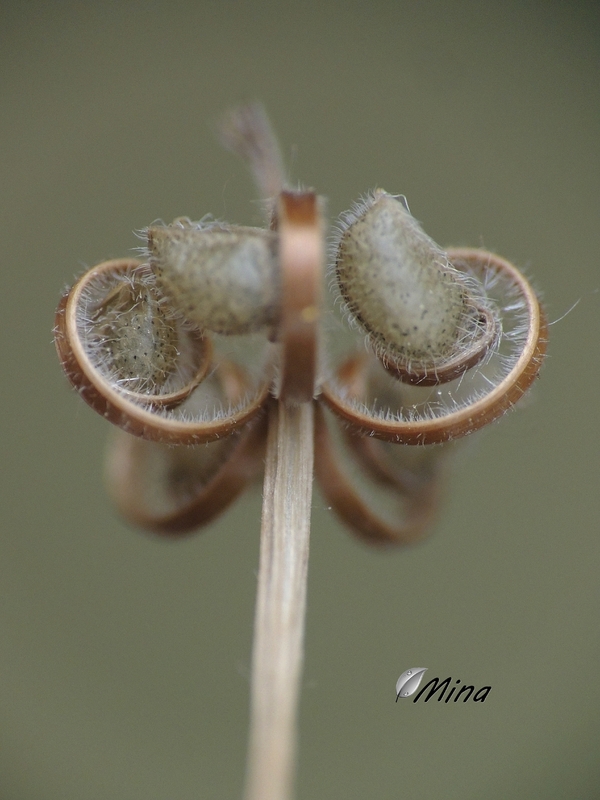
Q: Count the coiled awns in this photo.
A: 5